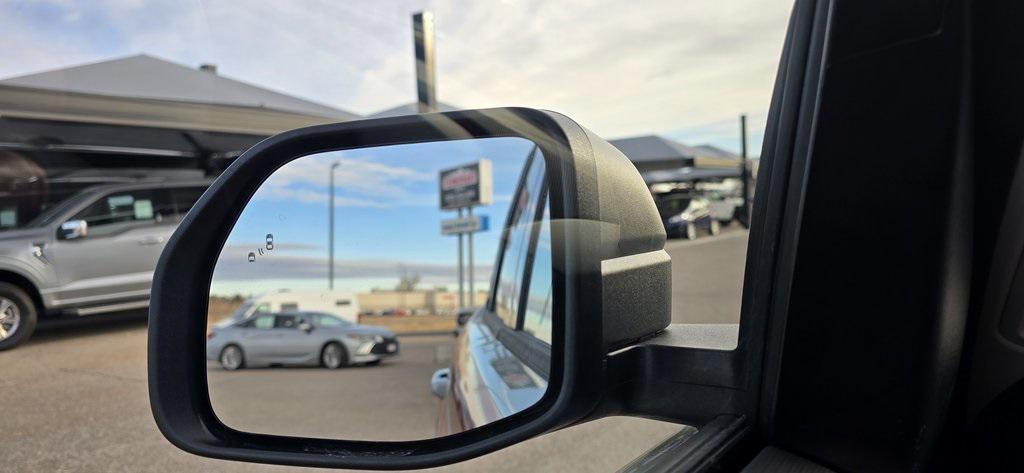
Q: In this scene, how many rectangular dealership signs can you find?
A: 2